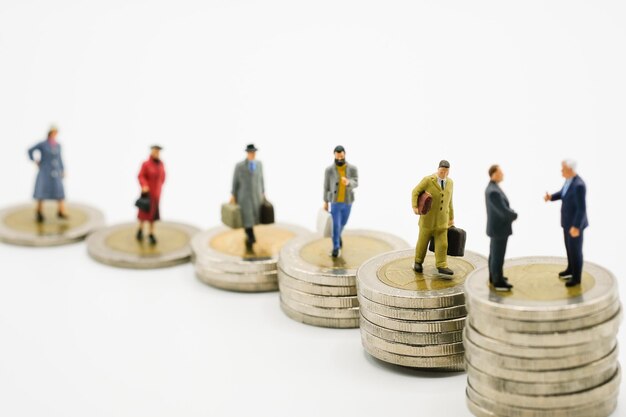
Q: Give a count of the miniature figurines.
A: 7